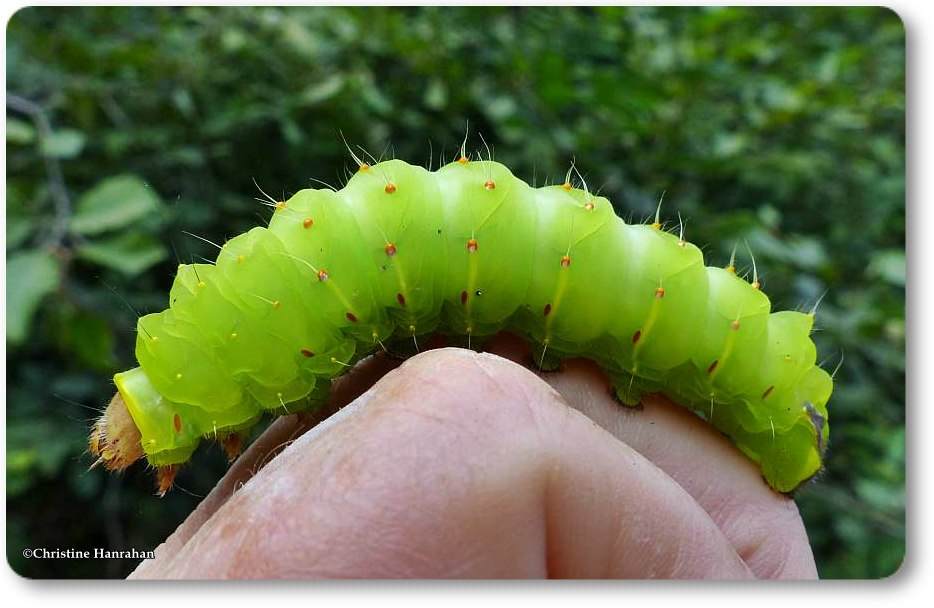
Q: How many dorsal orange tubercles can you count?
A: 12